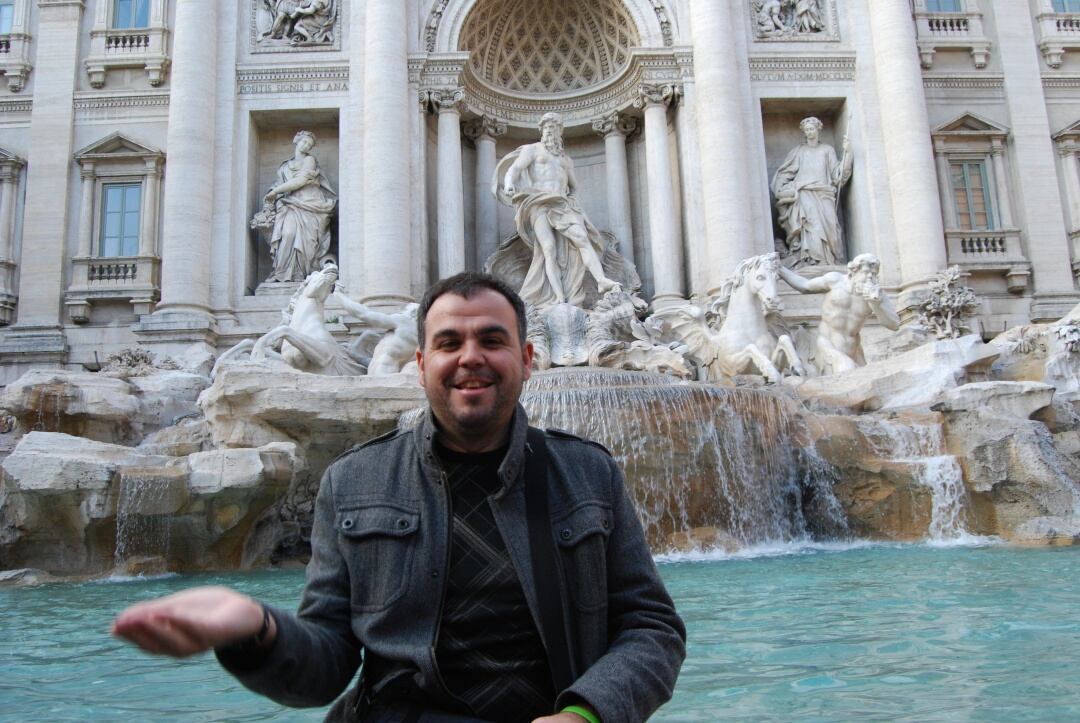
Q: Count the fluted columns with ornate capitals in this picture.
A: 4